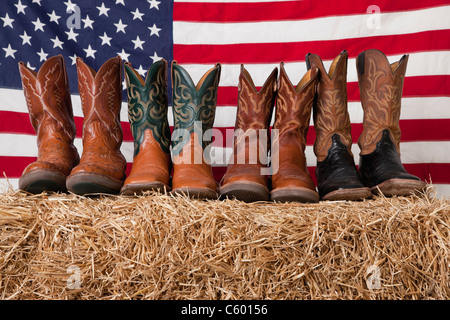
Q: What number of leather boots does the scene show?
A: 8